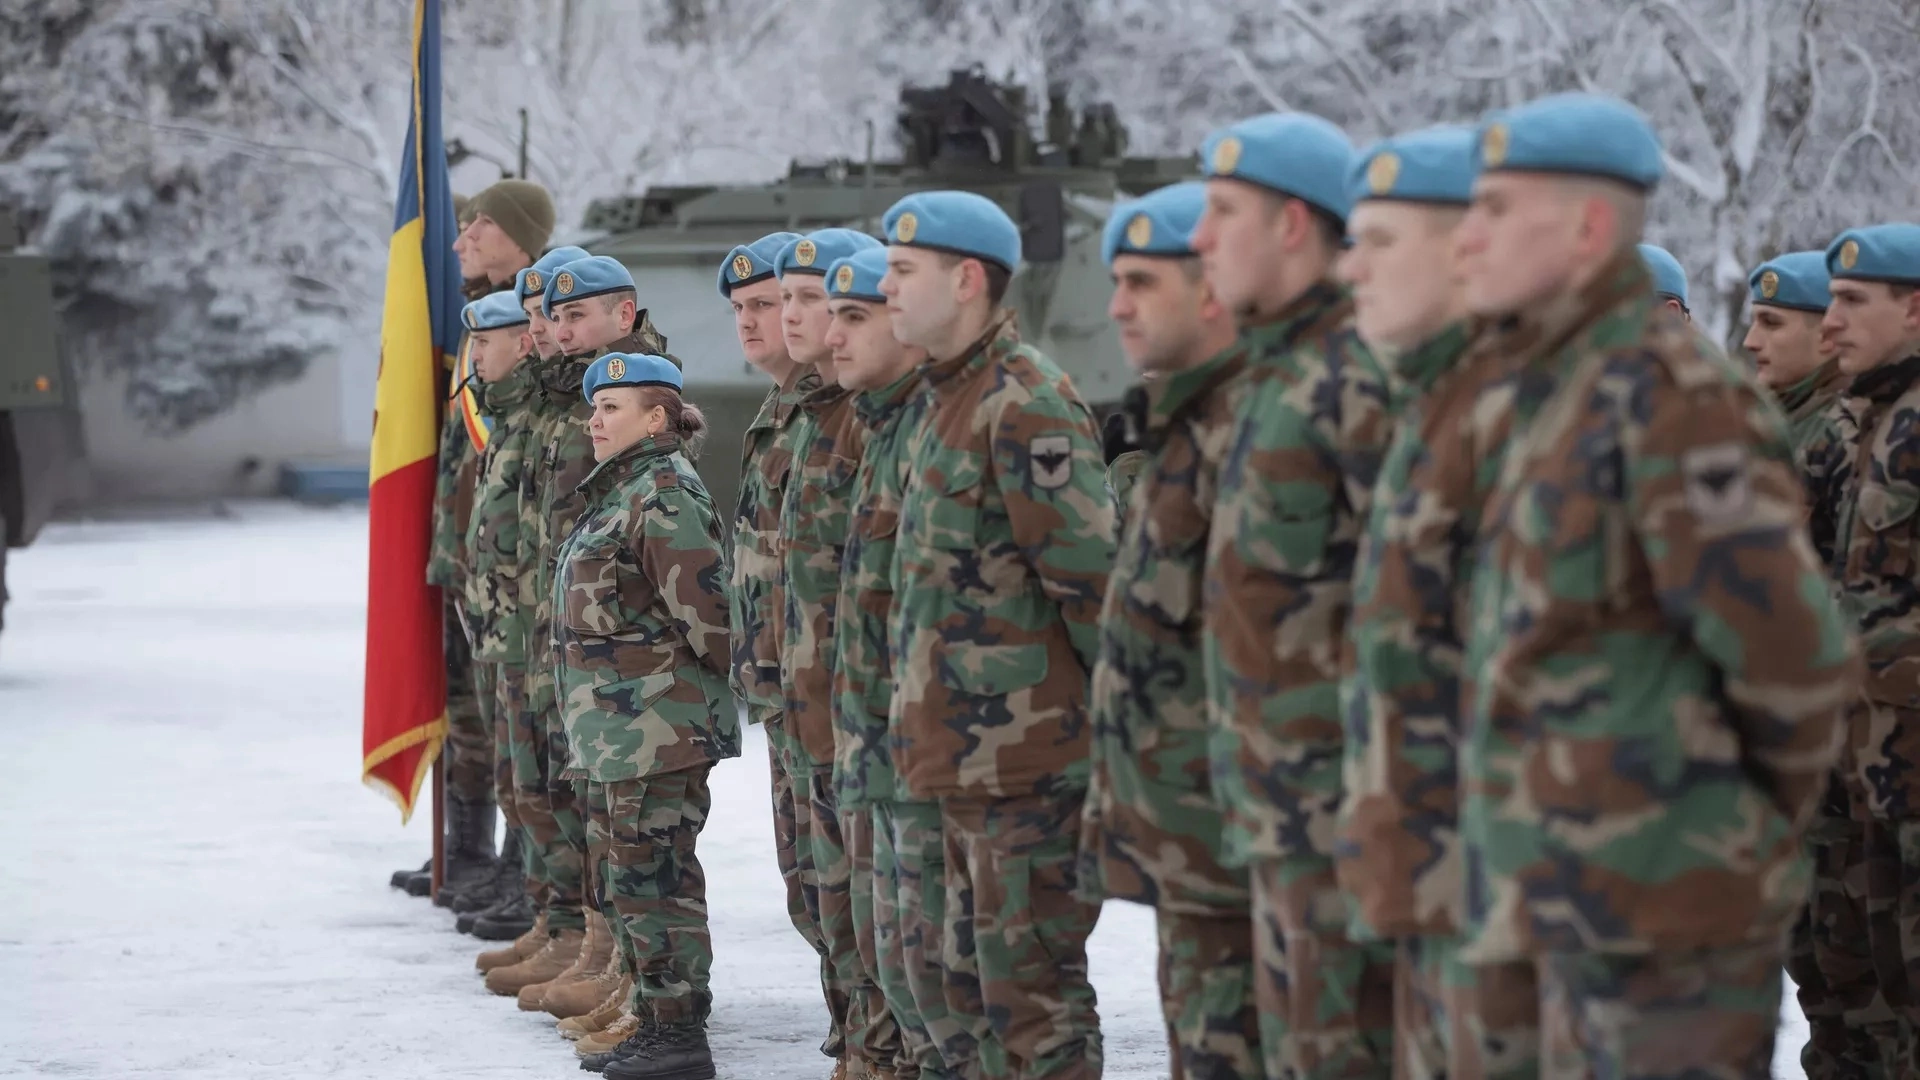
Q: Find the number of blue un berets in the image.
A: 15